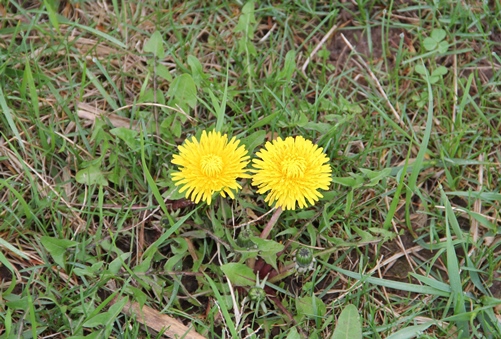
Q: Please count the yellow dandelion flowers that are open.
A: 2